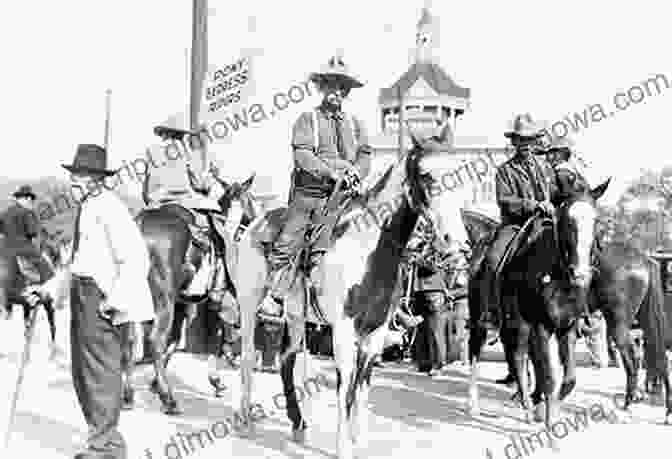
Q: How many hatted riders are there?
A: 5